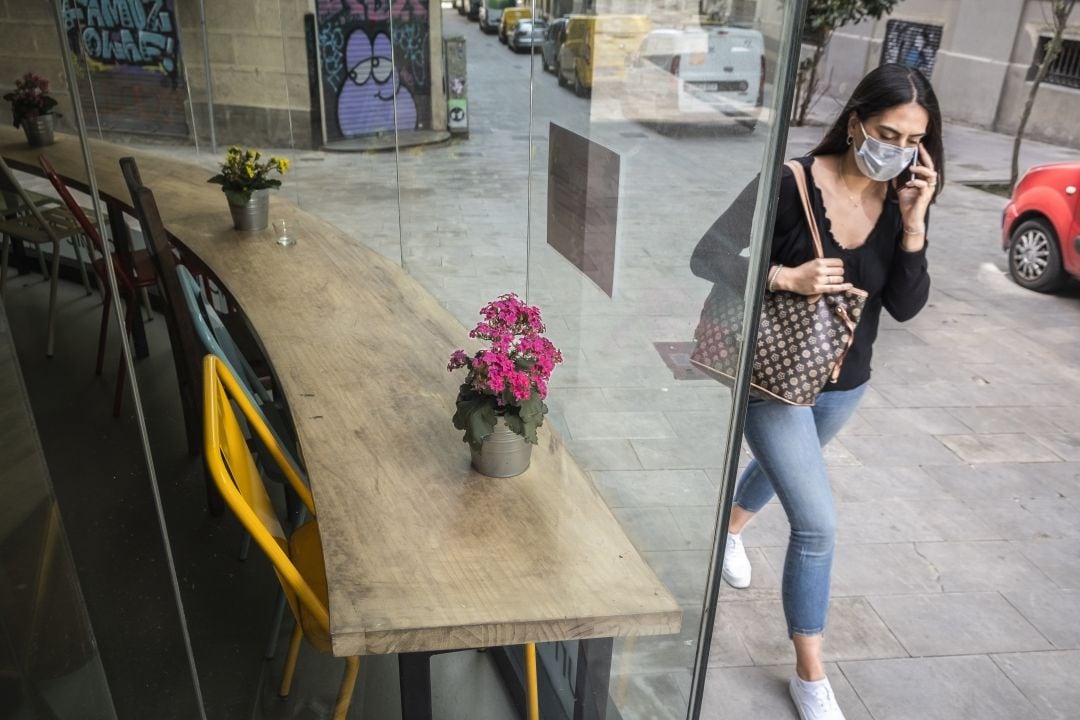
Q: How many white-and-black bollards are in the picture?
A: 0